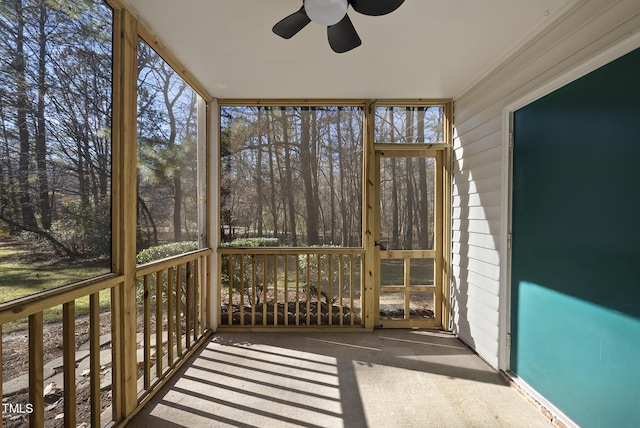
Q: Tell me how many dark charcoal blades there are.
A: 3